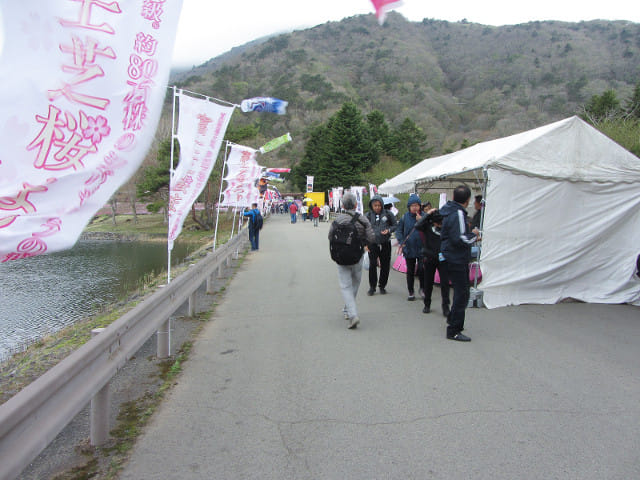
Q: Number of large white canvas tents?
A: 1